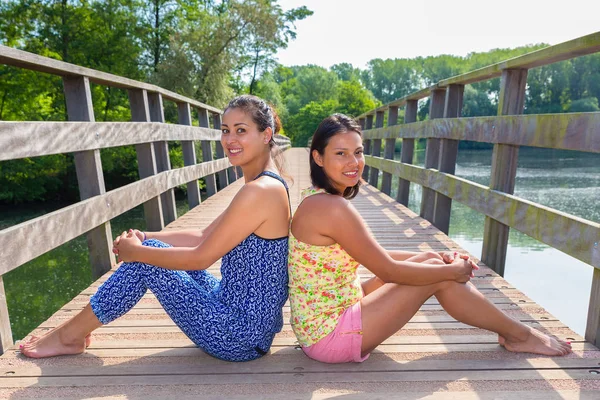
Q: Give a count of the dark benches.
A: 0